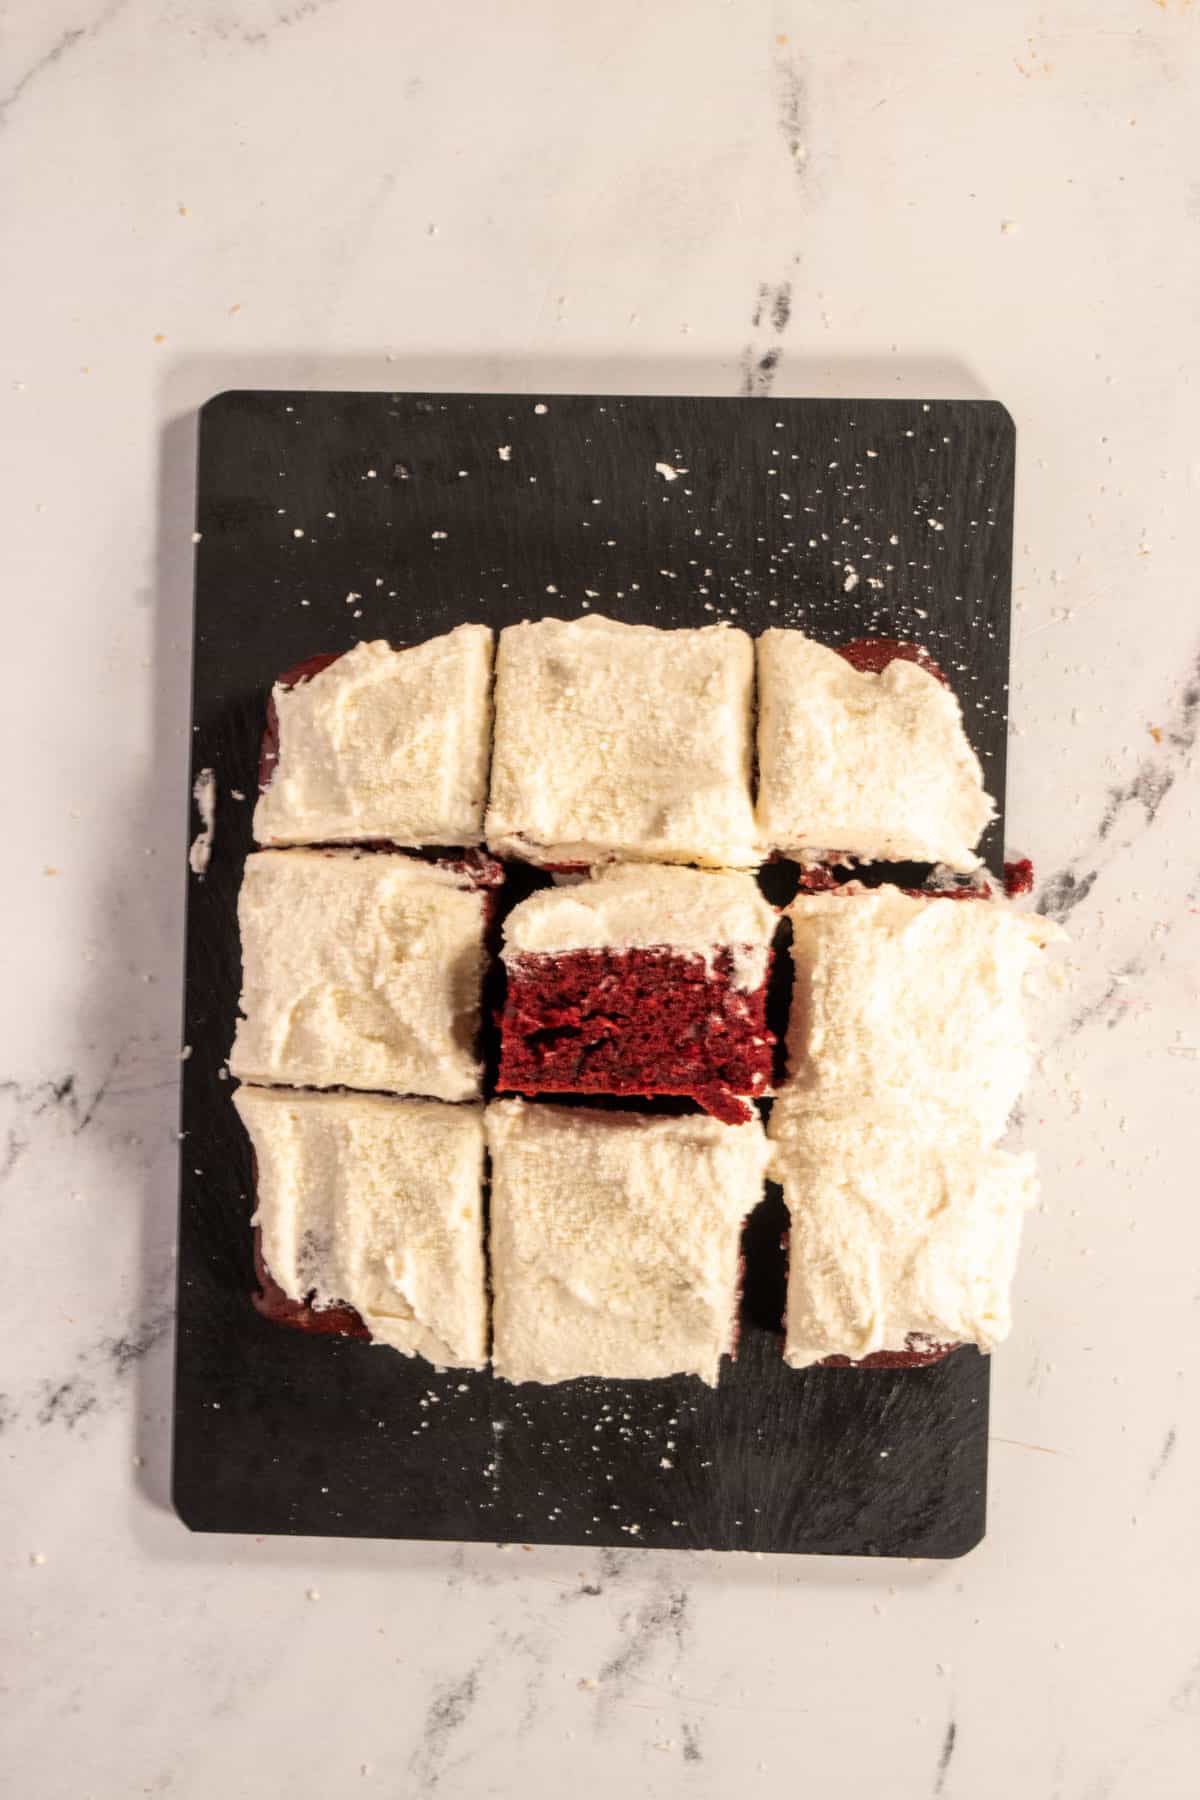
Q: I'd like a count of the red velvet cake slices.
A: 9